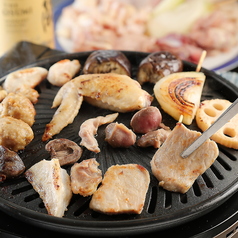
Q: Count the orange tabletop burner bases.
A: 0